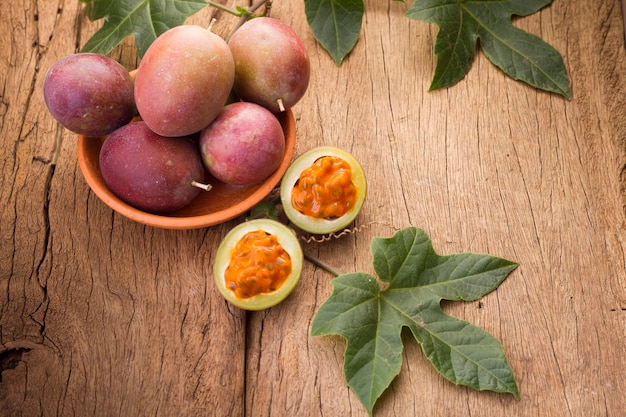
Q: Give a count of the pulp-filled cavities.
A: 2